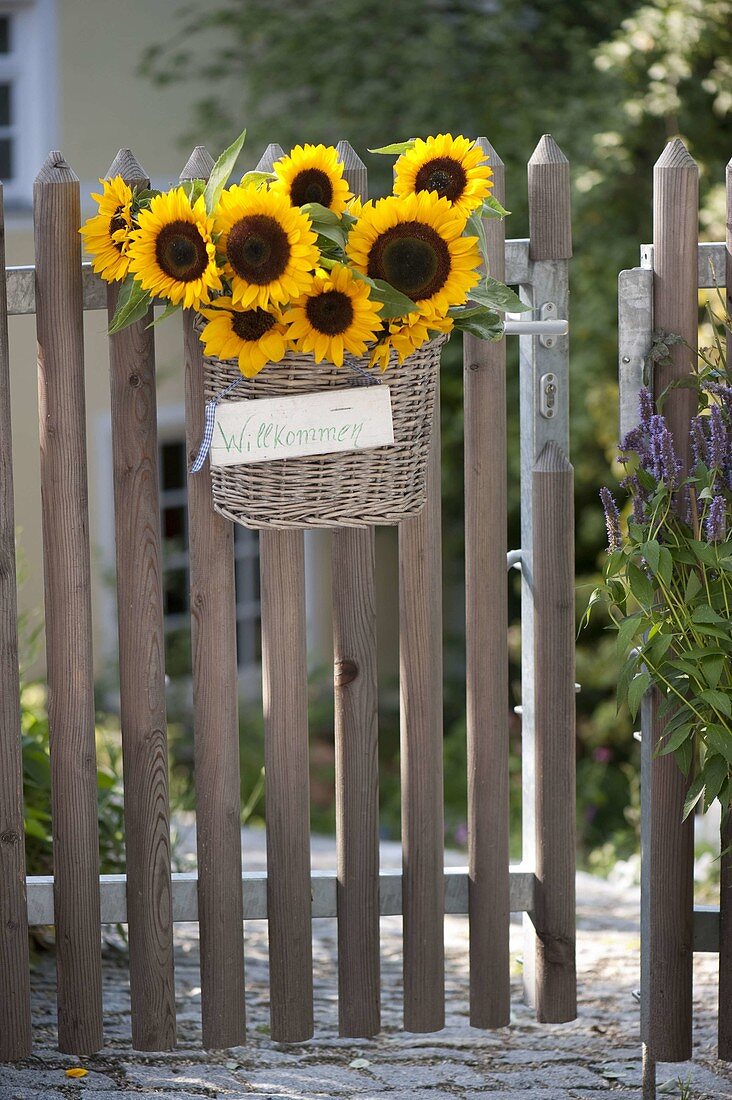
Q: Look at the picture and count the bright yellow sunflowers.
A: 9